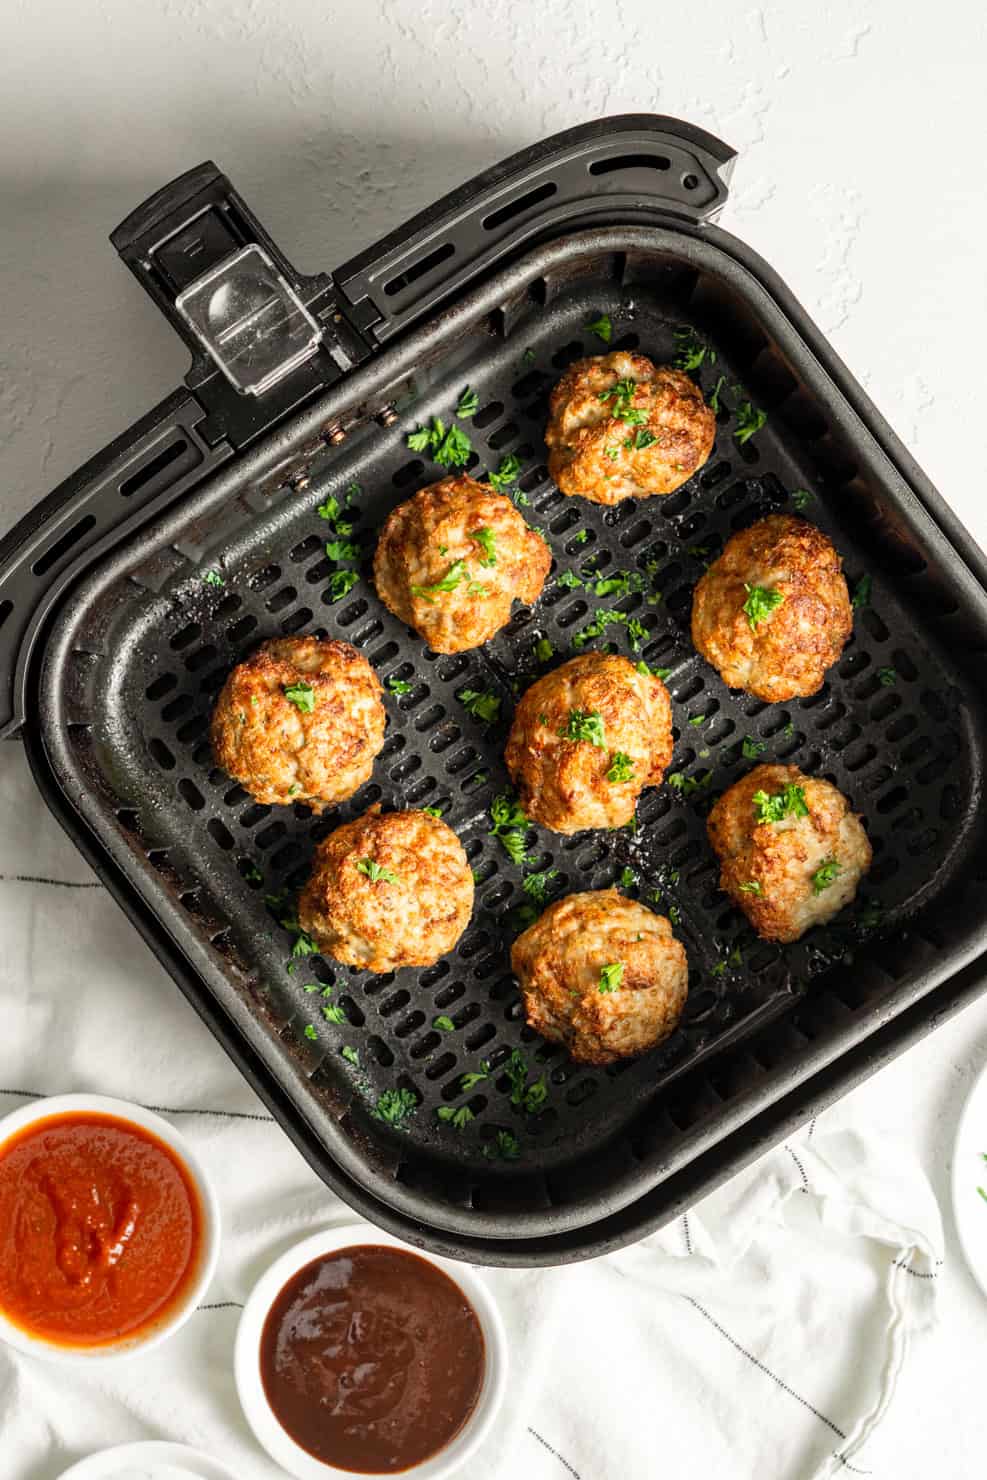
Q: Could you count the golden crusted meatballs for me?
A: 8